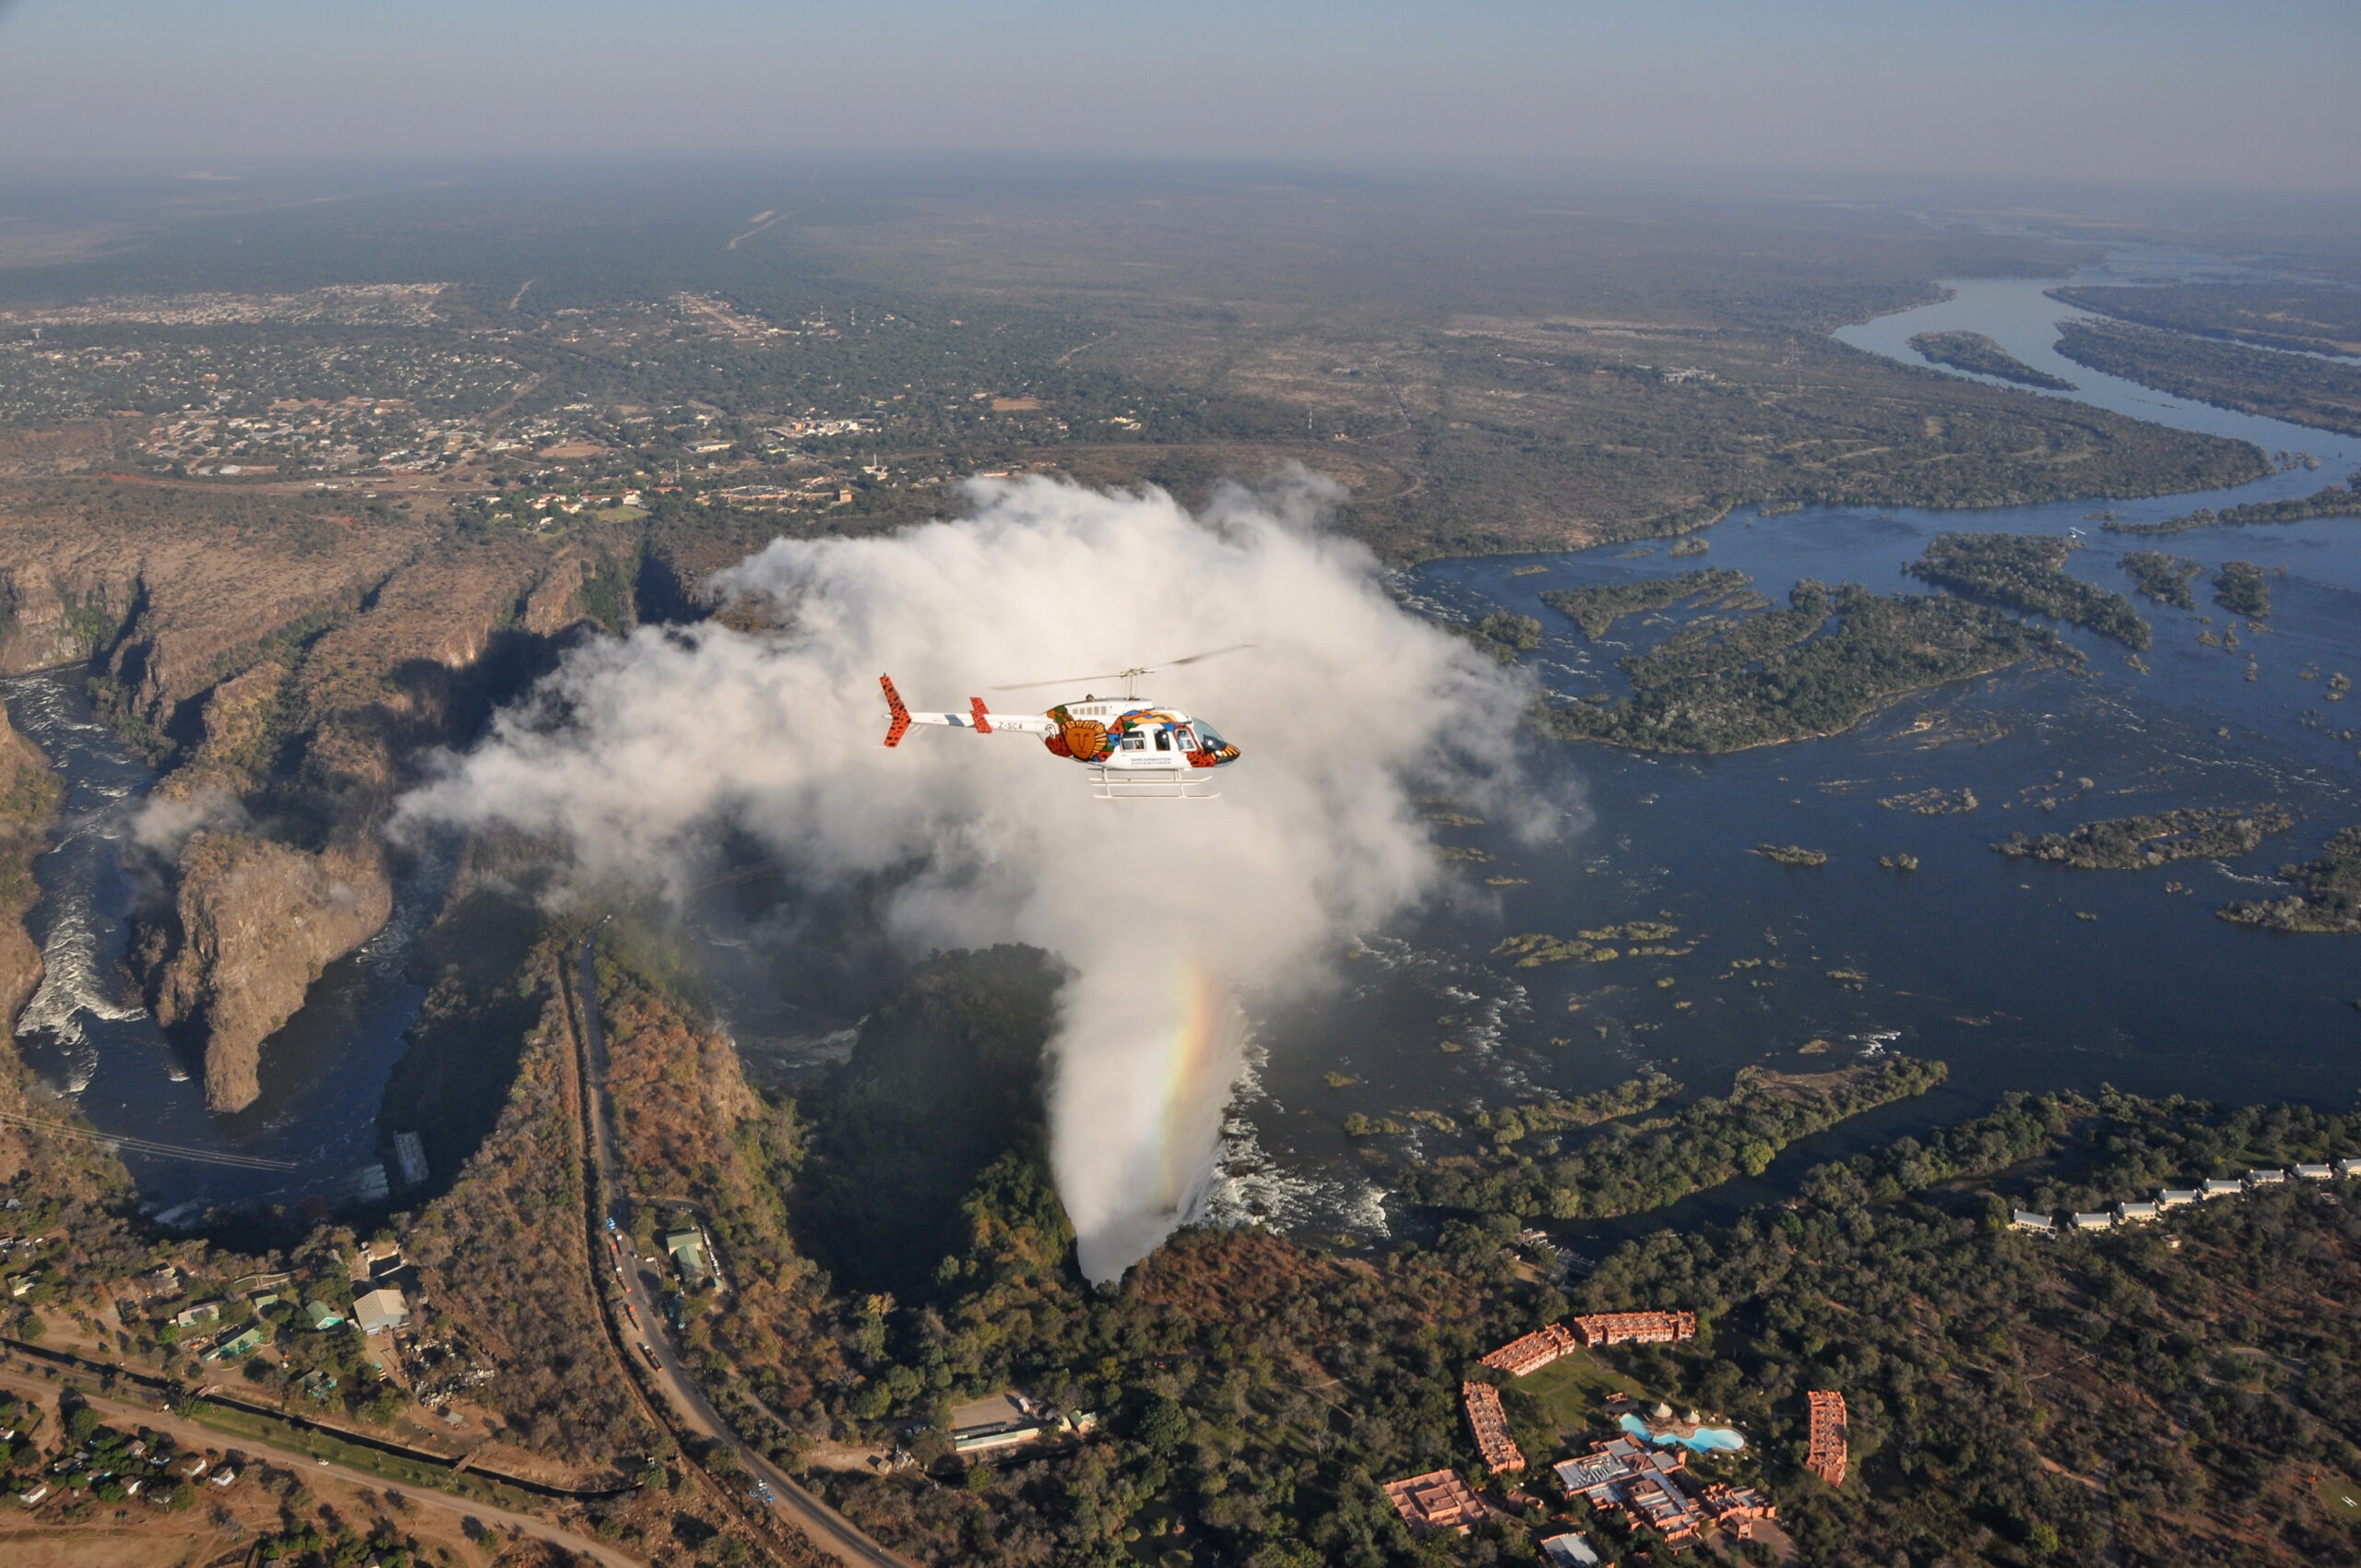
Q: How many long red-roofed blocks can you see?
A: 4